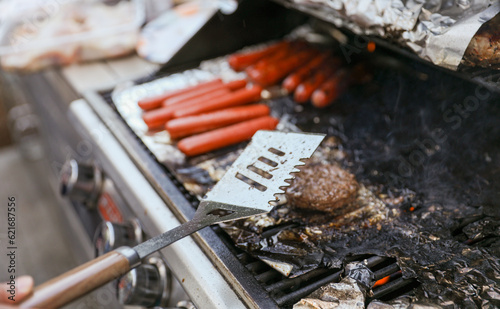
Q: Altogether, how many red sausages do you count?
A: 12